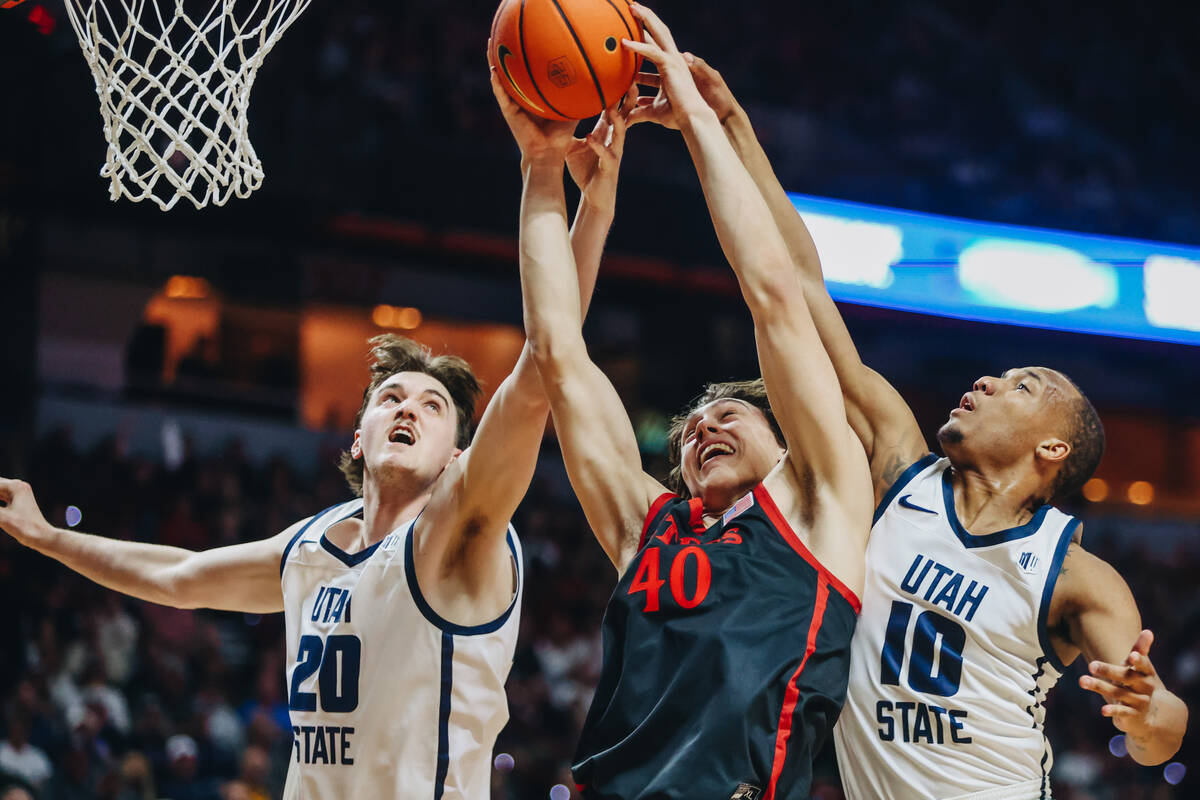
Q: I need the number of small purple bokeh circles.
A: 5